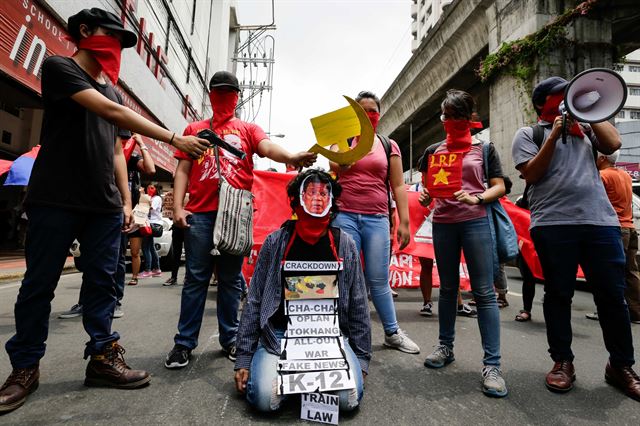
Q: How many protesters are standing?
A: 5